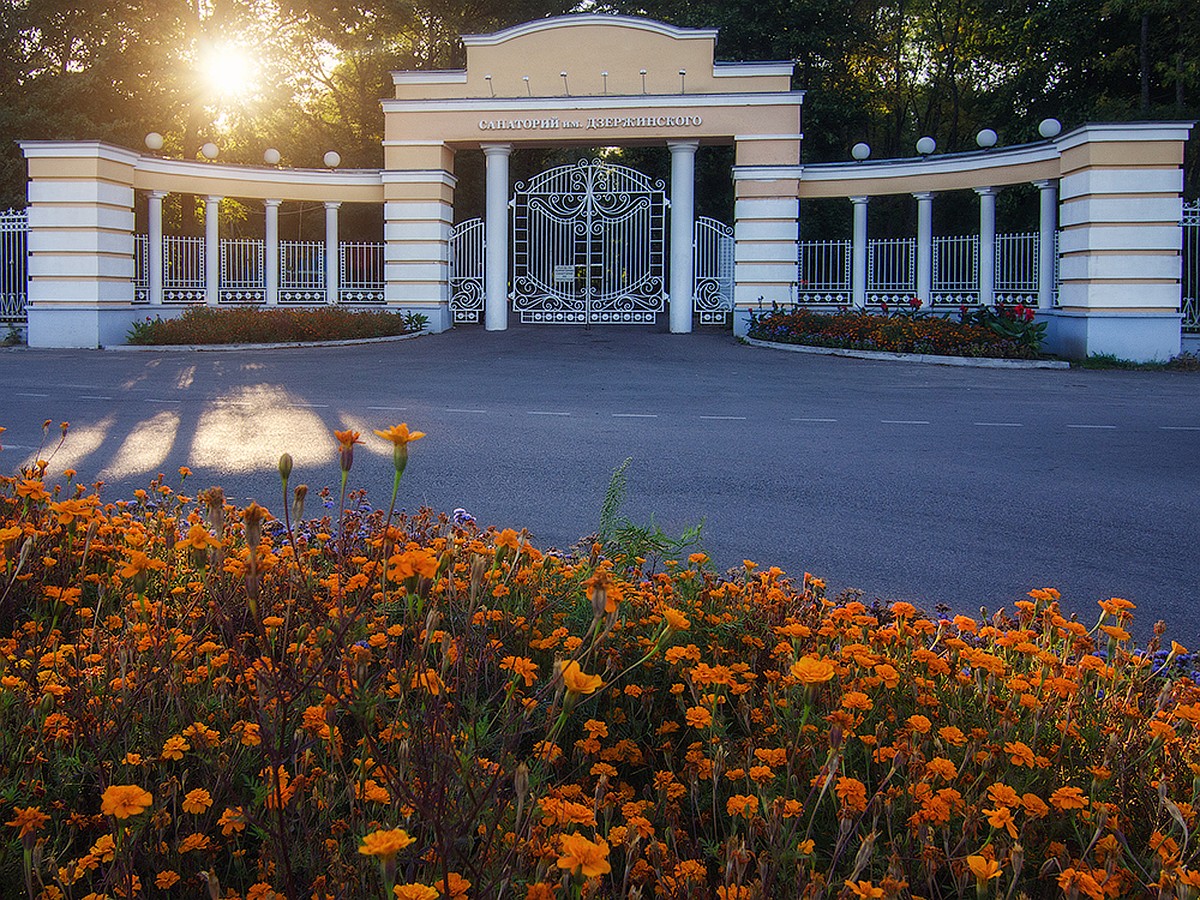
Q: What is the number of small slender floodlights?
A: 6